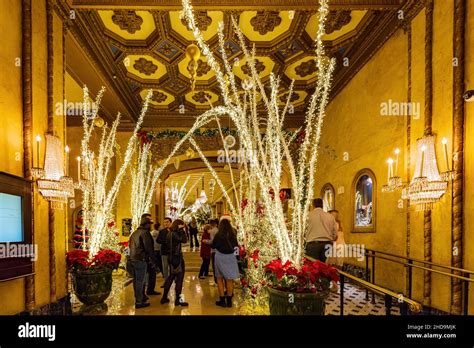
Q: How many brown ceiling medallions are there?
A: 12